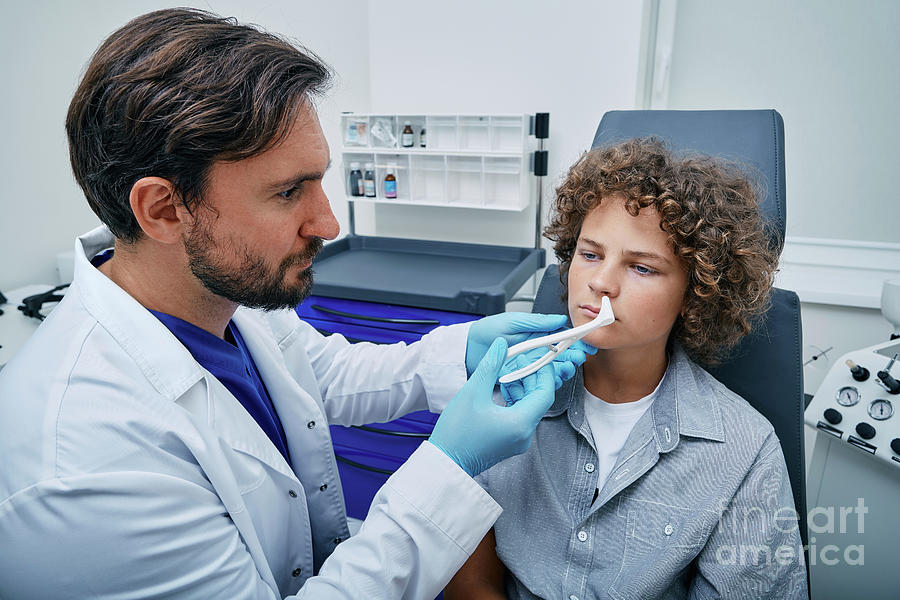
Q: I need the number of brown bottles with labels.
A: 2